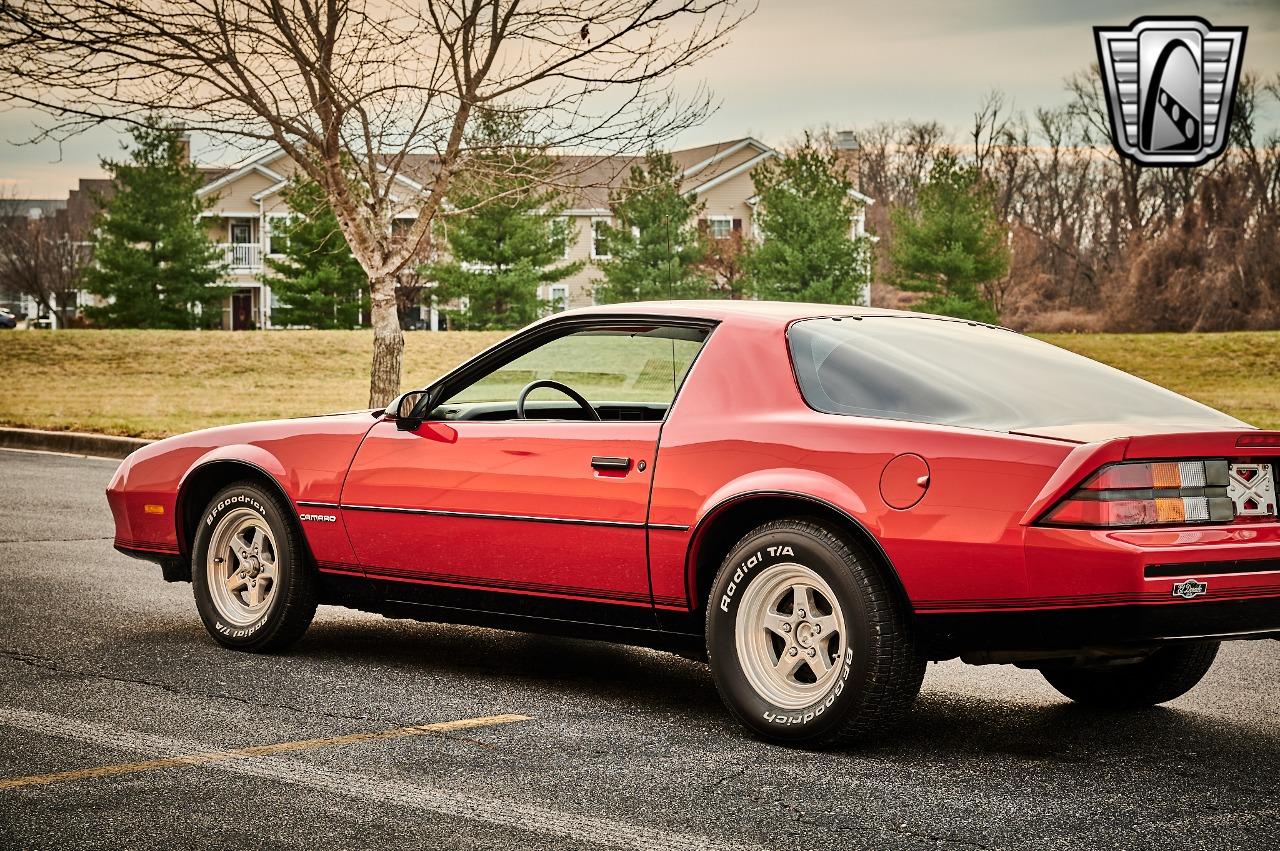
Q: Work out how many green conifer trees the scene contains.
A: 6